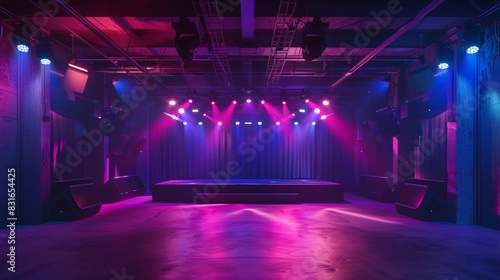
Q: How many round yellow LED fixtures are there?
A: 0